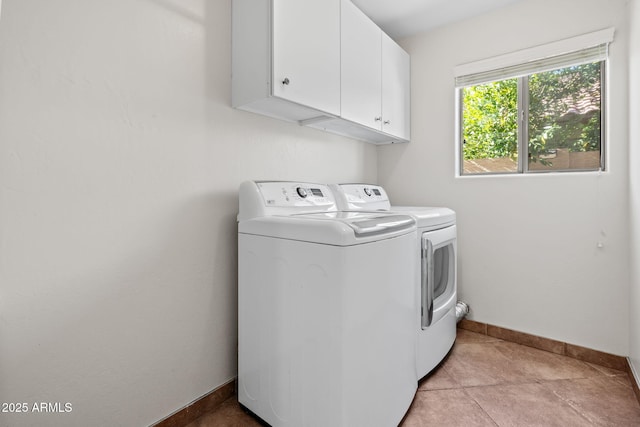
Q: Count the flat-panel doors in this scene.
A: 3